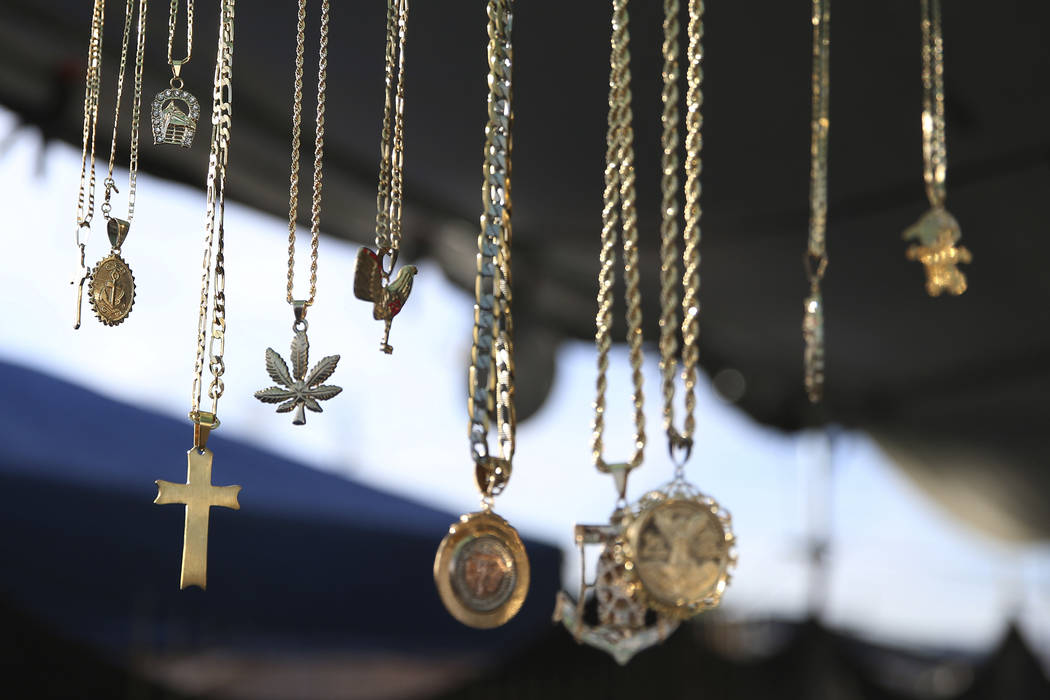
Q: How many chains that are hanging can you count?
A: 11